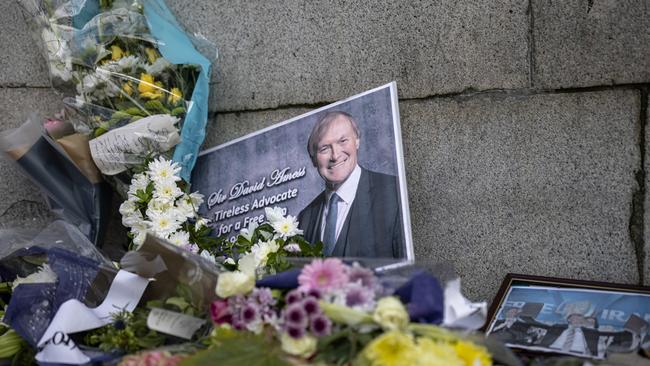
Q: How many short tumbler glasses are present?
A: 0